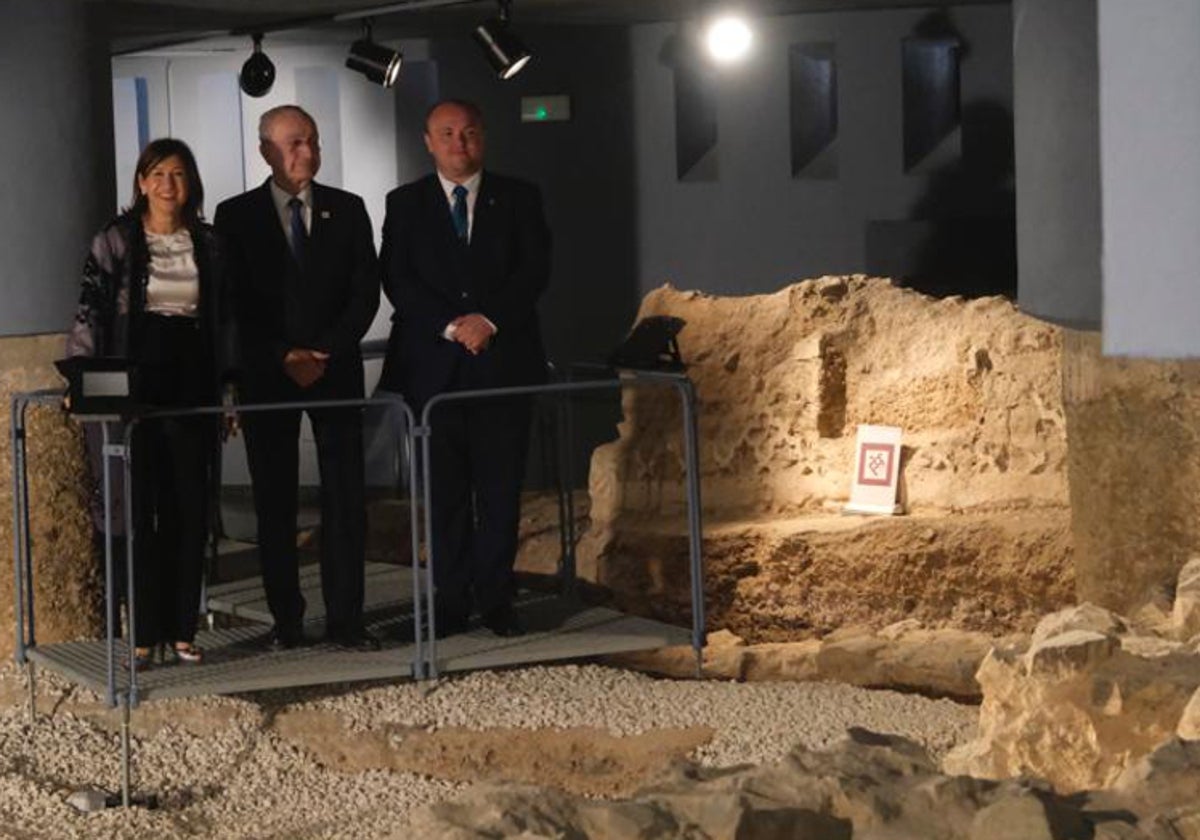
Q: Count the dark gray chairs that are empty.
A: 0